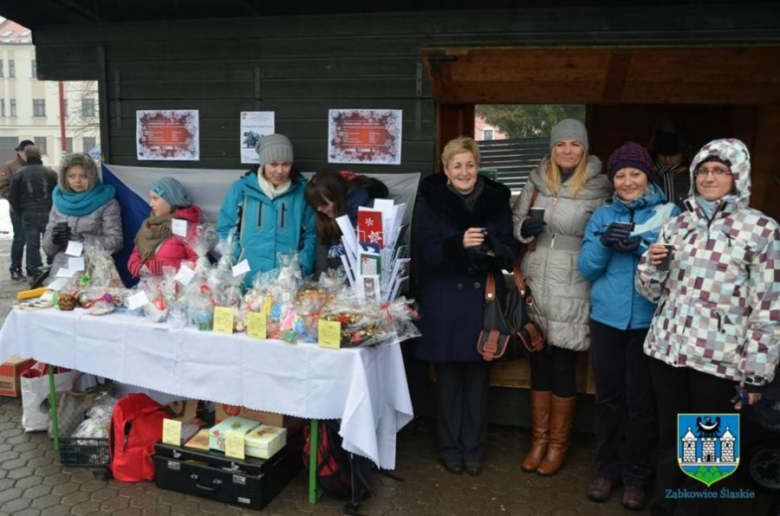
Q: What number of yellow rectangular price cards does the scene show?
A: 5